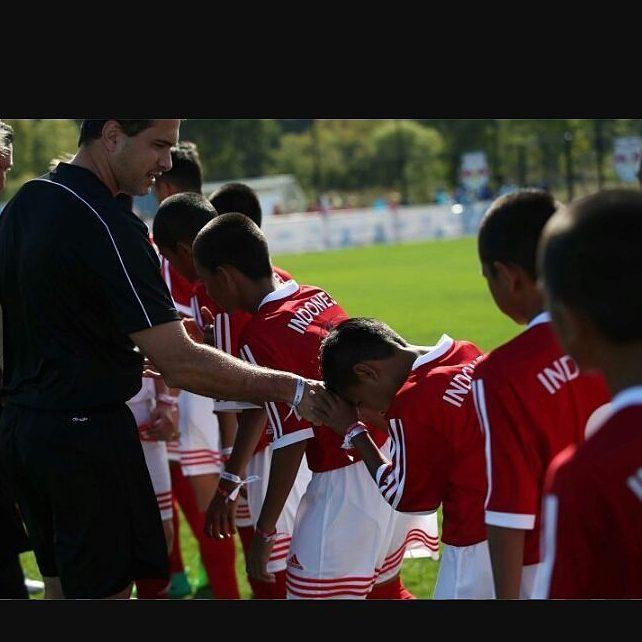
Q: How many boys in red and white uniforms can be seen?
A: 7